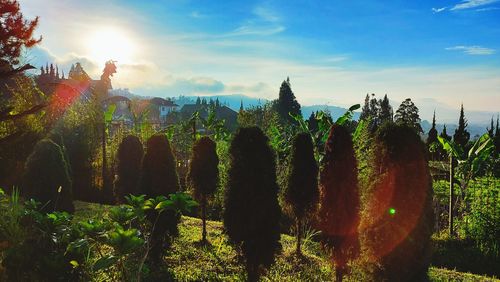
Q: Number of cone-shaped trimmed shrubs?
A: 8